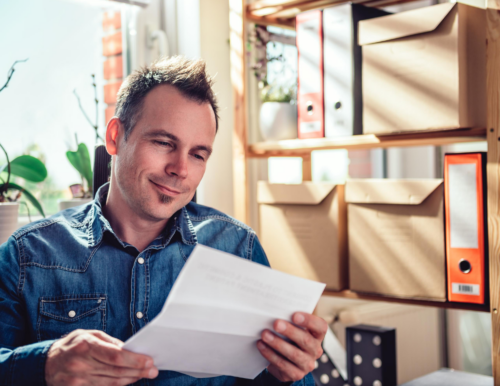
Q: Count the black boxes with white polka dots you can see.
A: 2